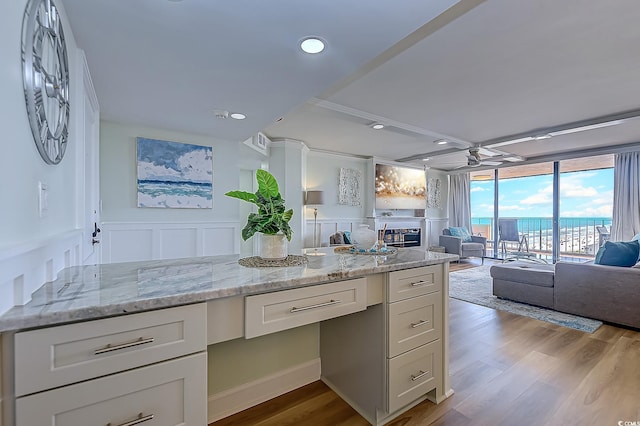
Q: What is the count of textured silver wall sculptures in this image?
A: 2